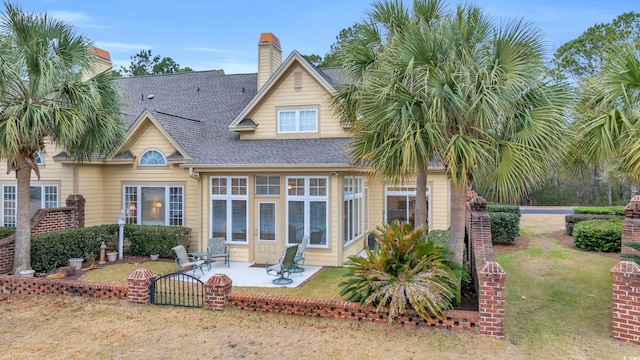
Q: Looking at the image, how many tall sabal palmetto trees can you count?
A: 4